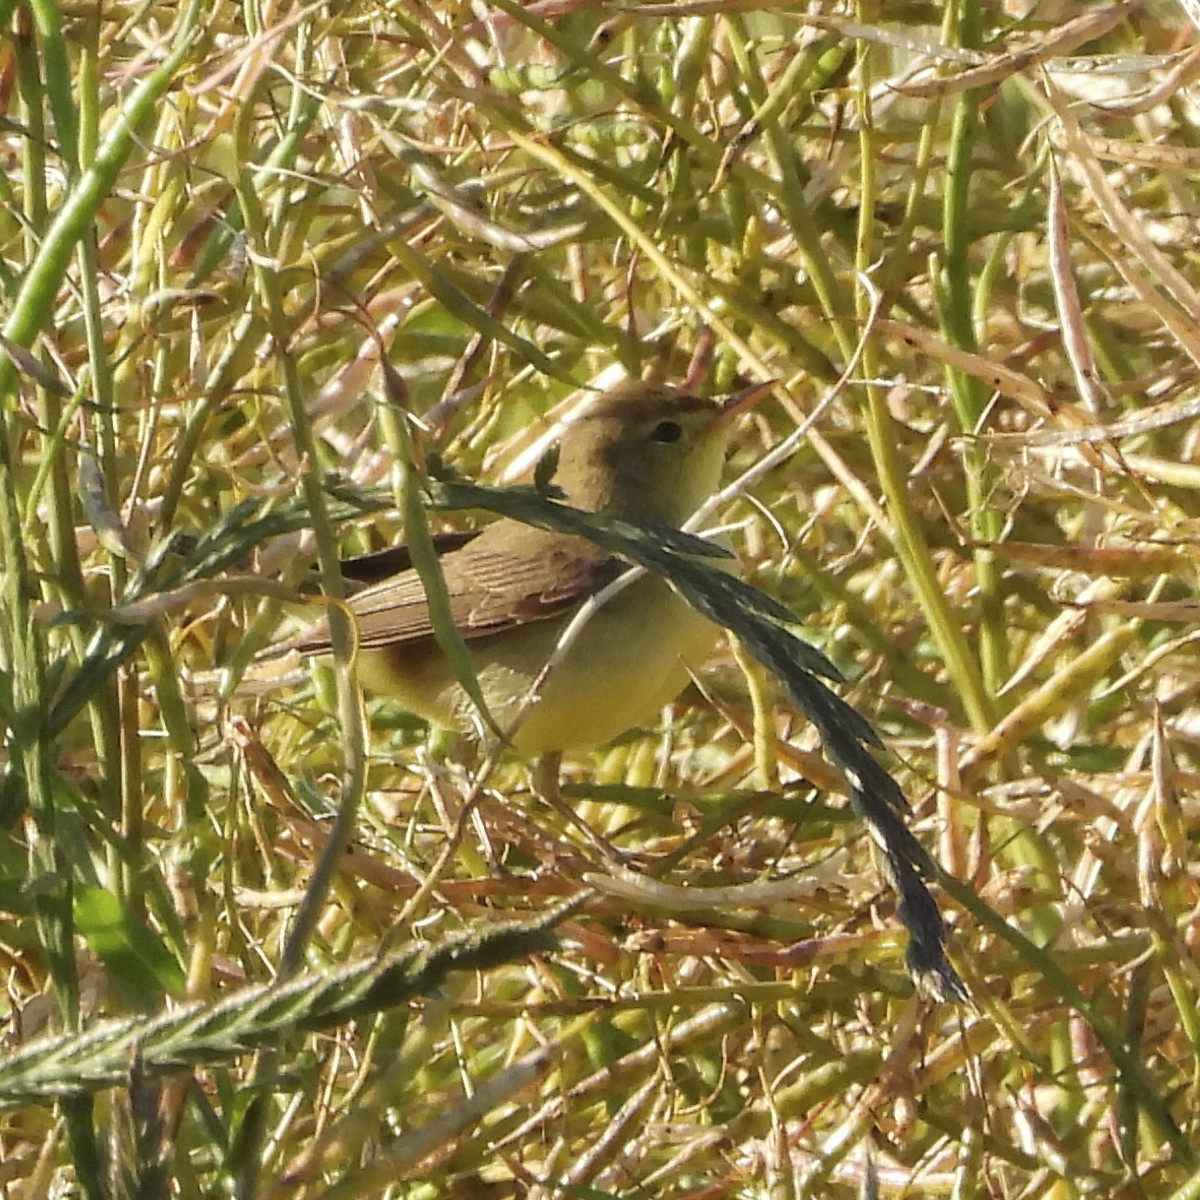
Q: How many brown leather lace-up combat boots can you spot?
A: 0